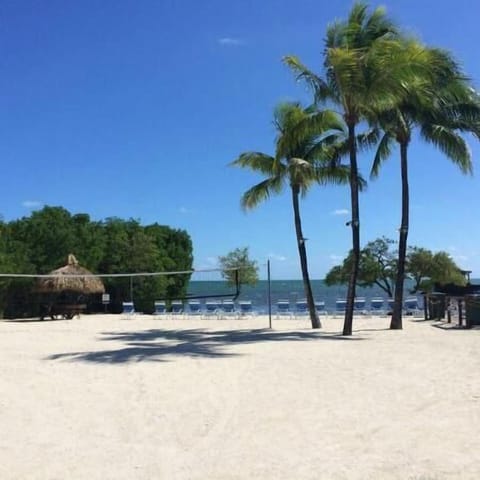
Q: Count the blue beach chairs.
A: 15